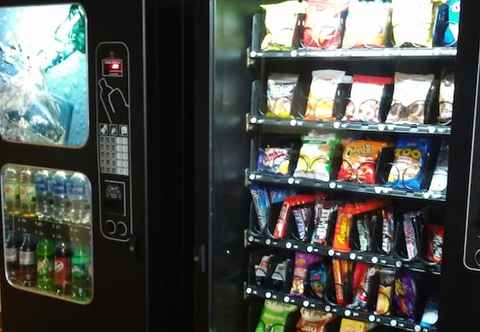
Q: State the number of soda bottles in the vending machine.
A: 5